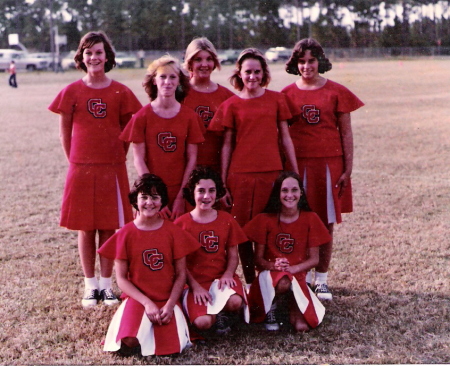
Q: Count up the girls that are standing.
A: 5